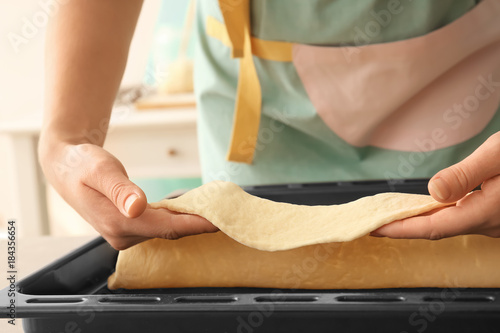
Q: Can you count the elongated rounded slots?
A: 6